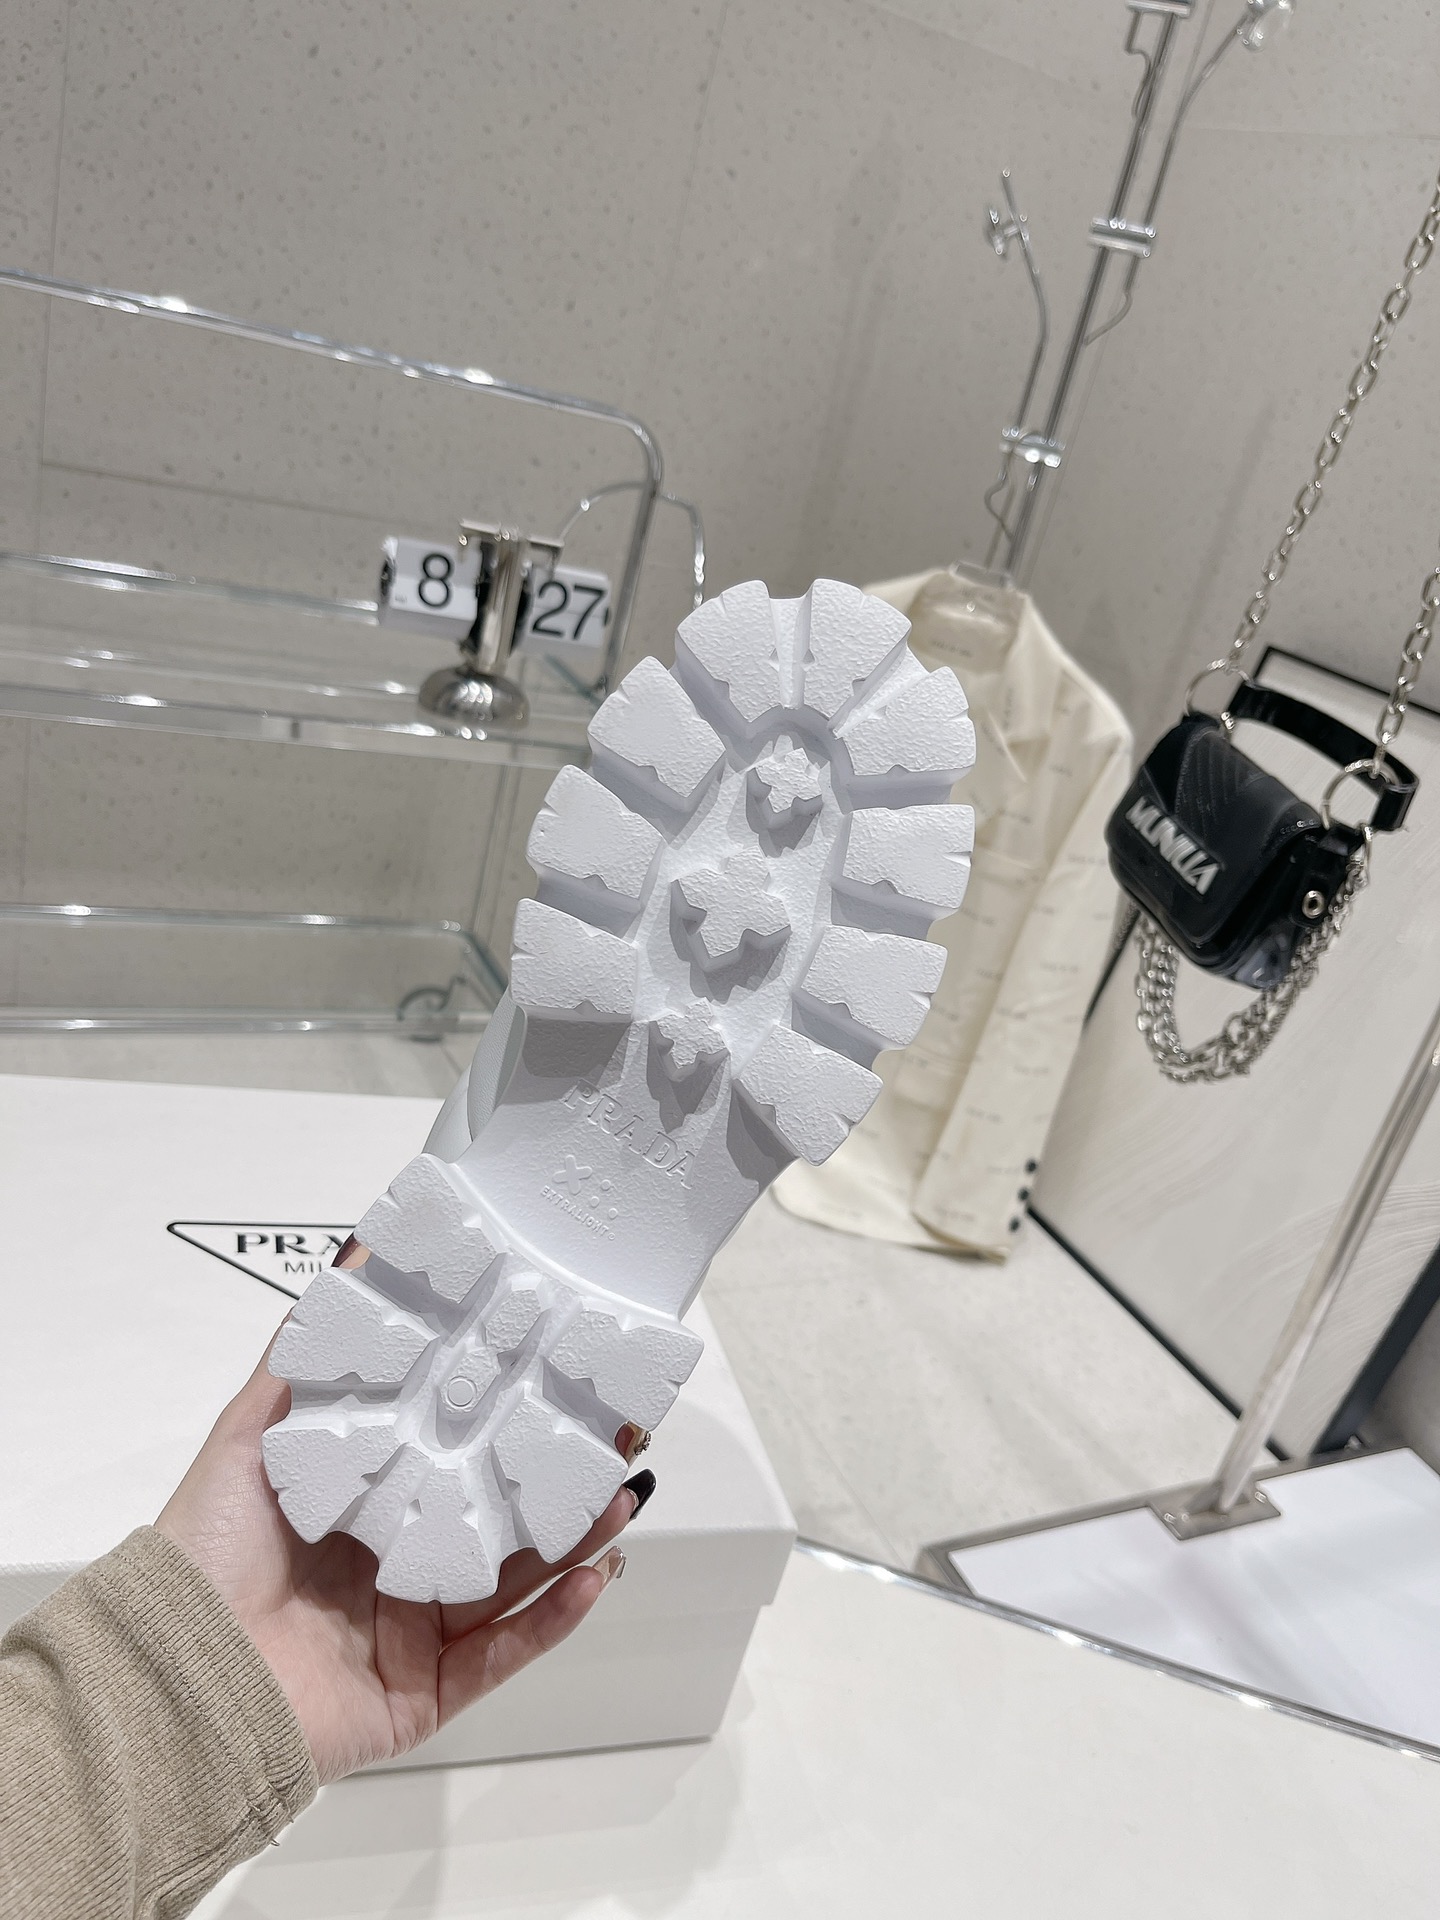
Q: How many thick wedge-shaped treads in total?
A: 15